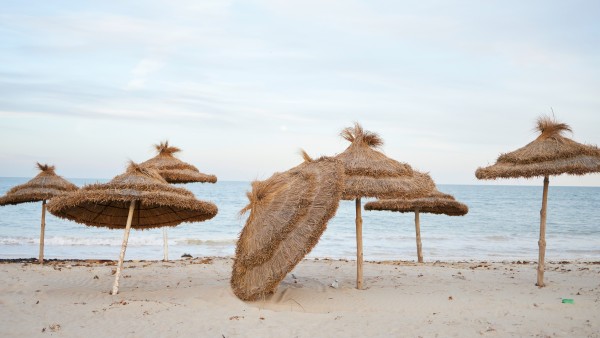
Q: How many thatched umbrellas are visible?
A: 7